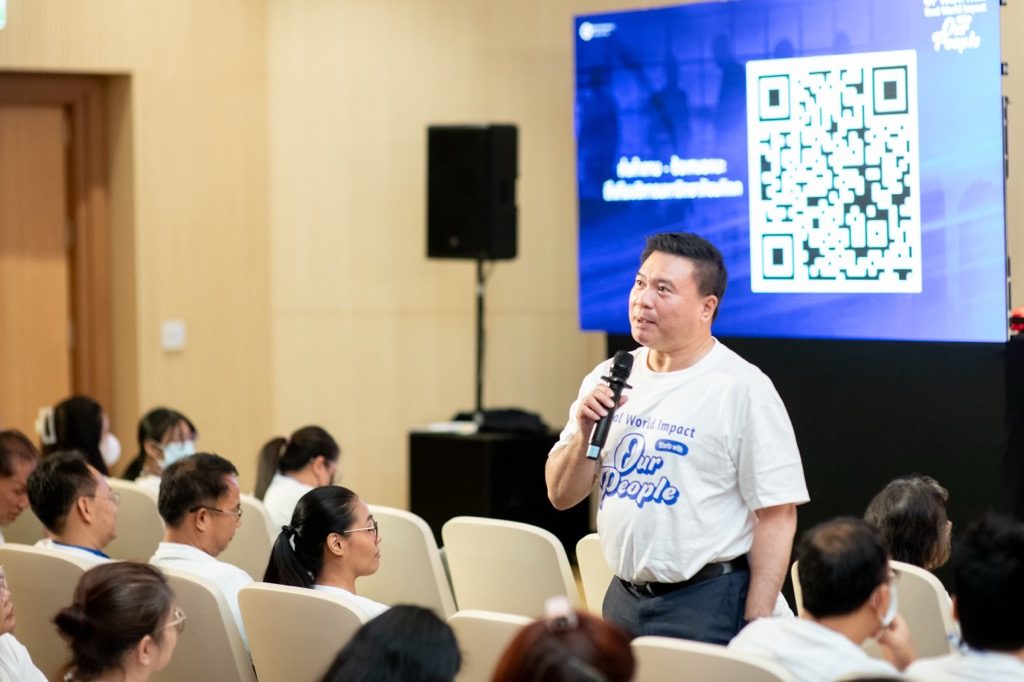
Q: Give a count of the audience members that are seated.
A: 14